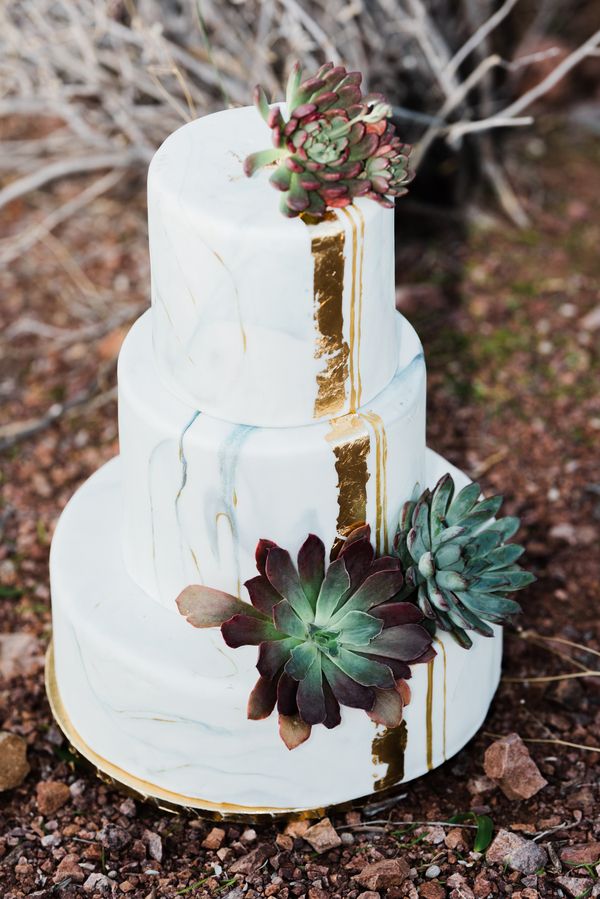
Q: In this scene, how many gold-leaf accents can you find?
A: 3